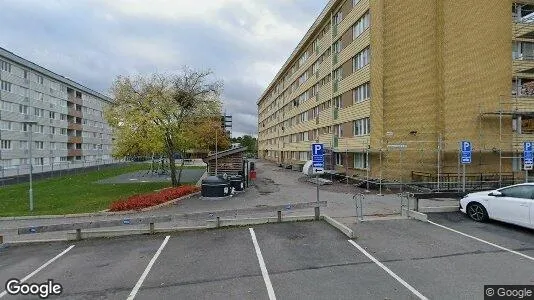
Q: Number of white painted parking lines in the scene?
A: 5